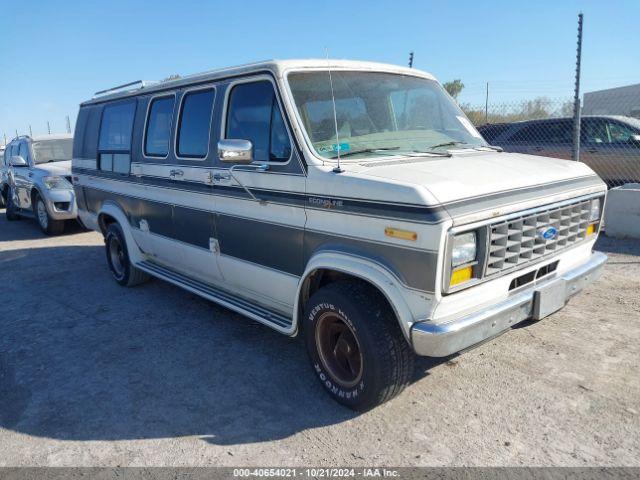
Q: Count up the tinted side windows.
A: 4